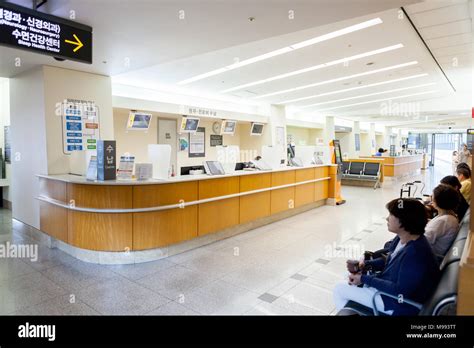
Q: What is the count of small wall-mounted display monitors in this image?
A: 4